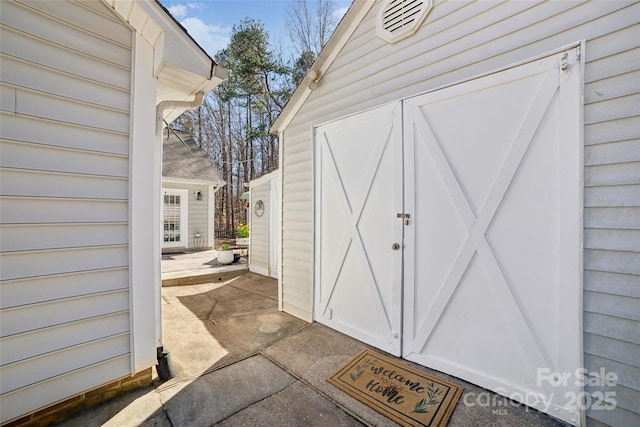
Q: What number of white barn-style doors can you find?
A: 2